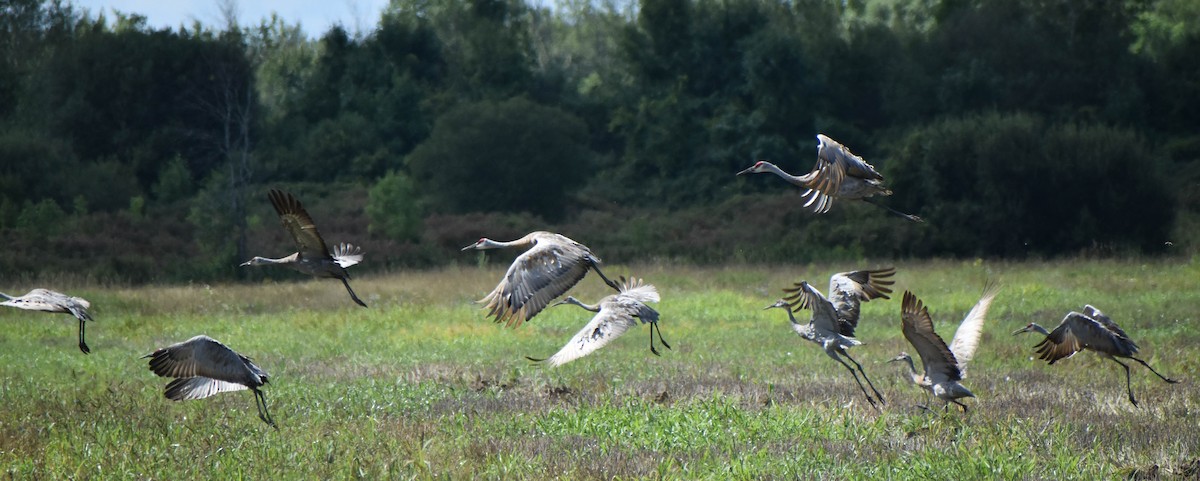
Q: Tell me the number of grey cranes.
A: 9